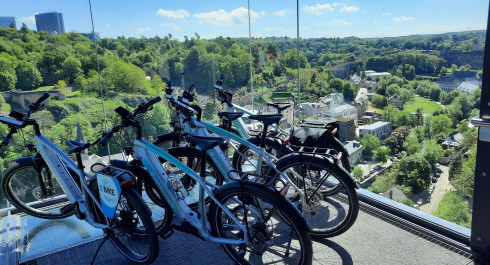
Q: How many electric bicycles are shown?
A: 5